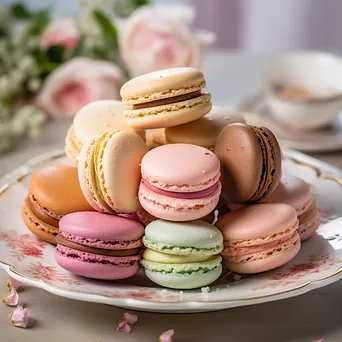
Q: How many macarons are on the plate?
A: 11